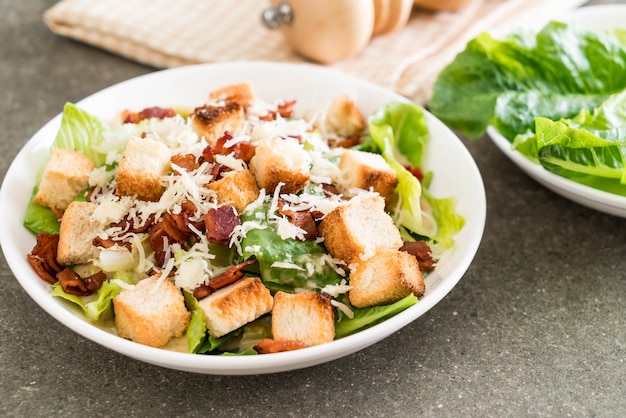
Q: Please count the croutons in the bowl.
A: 14